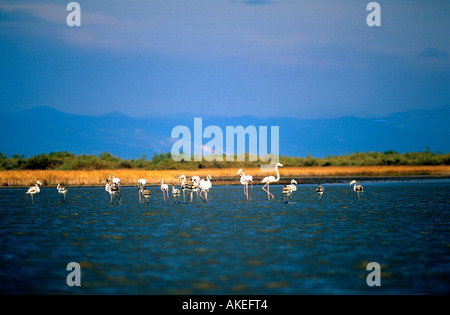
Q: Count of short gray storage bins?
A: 0